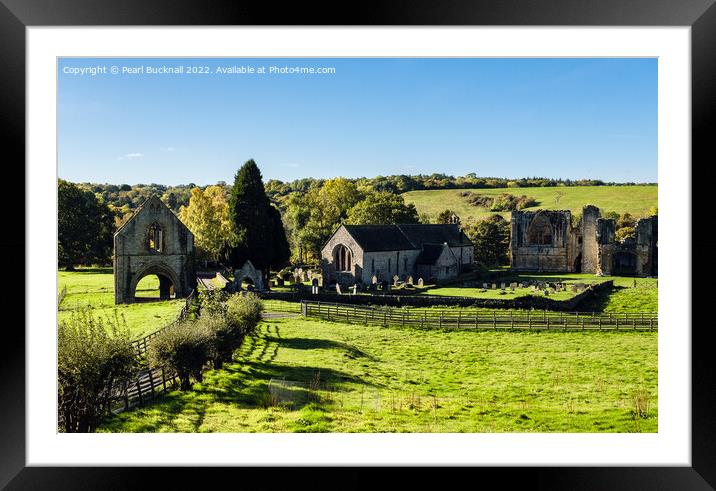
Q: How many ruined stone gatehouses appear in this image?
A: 1